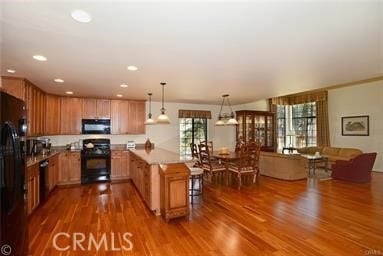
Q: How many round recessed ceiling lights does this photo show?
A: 8